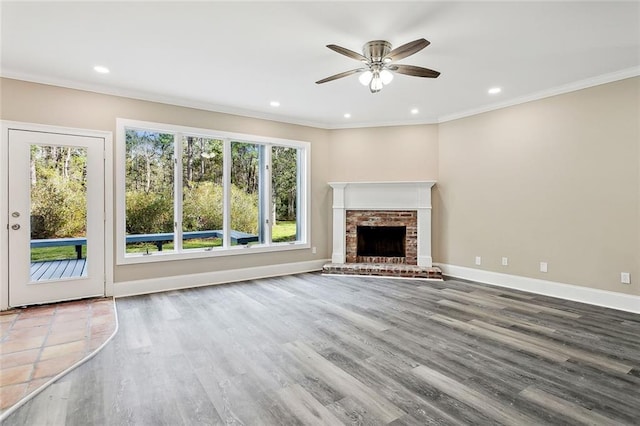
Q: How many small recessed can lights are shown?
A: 5